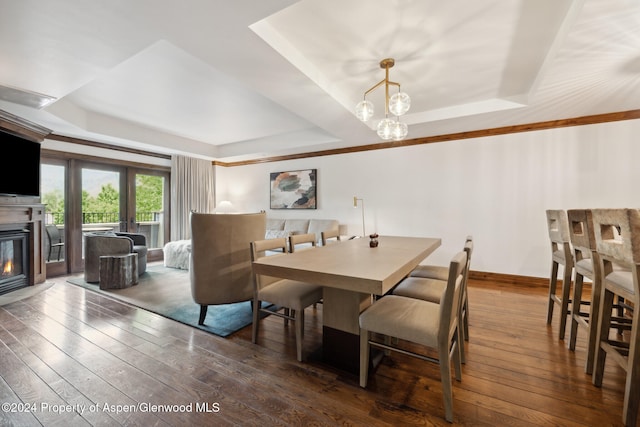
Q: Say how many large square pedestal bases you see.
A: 1